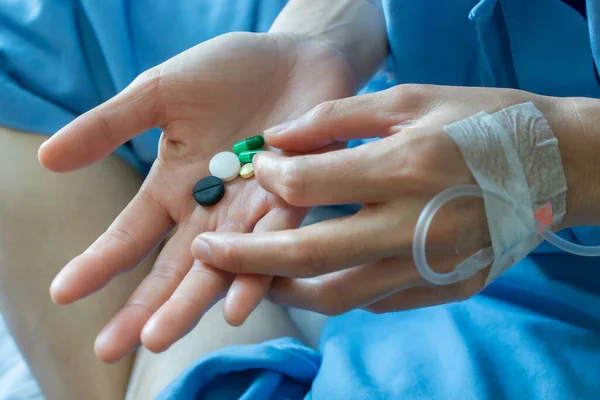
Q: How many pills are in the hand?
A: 5